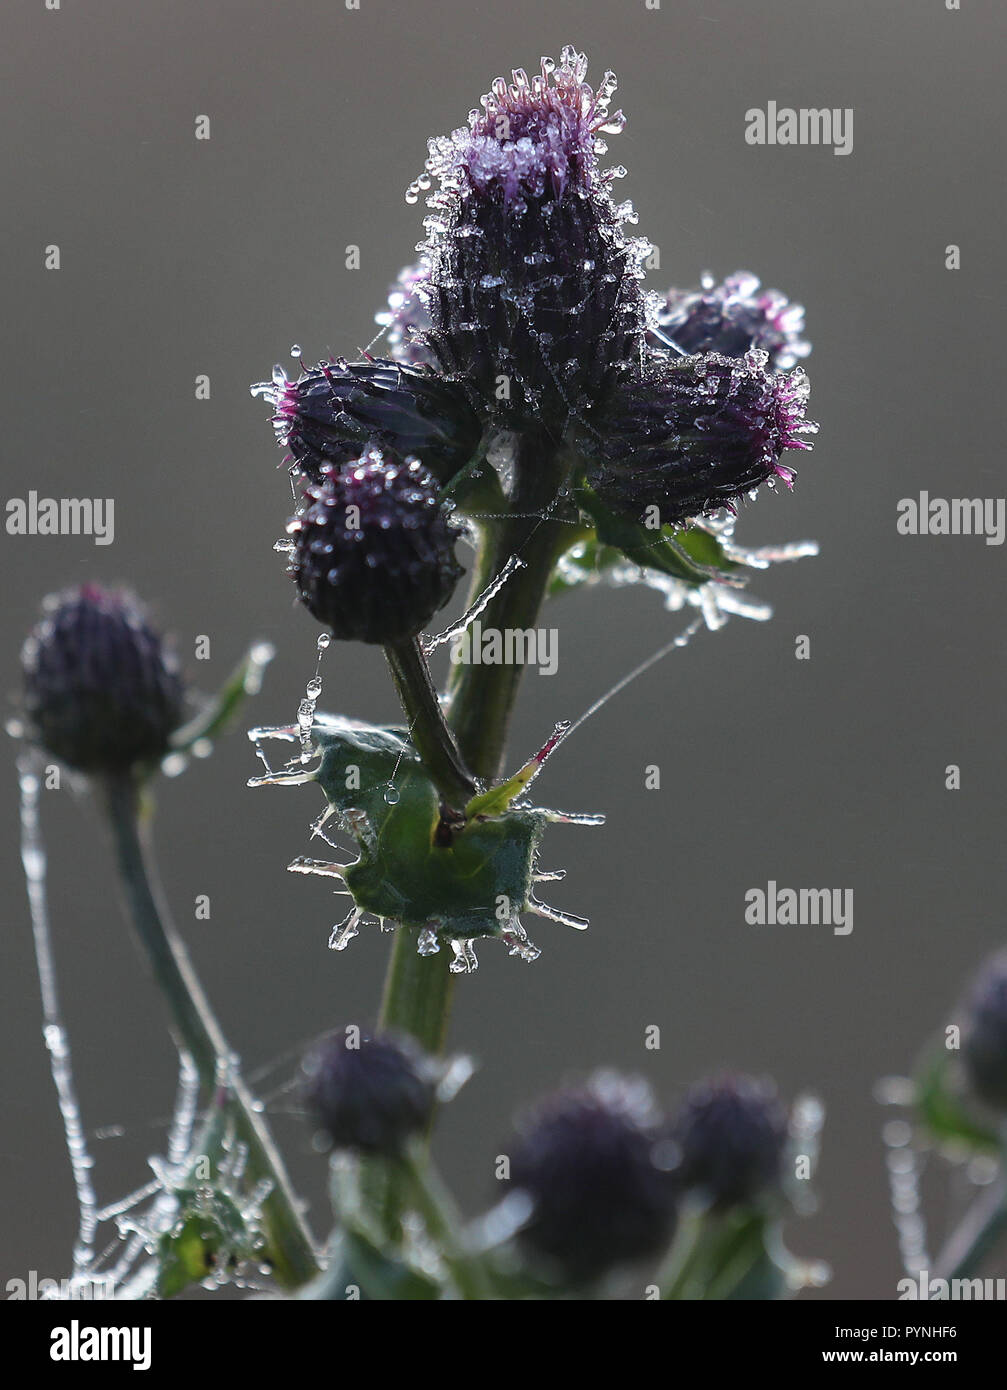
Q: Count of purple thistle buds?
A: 11